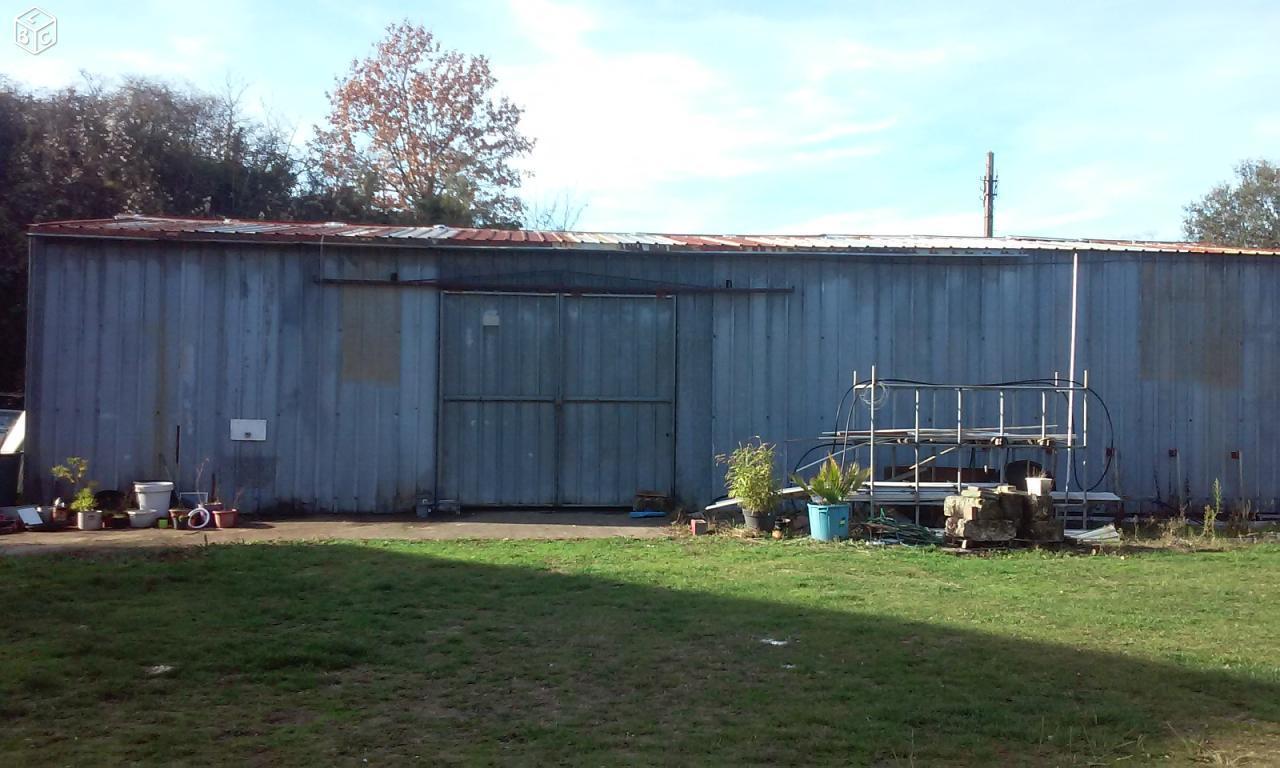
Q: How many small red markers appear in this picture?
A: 3